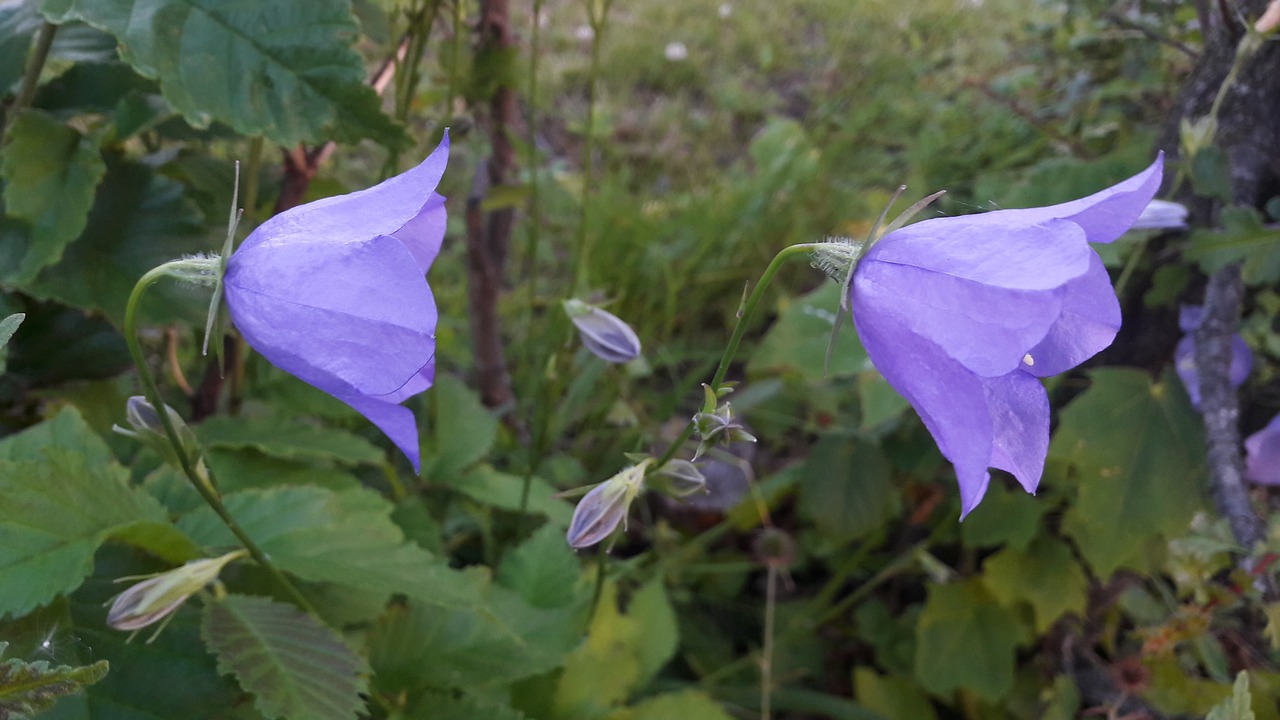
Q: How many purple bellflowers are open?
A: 2